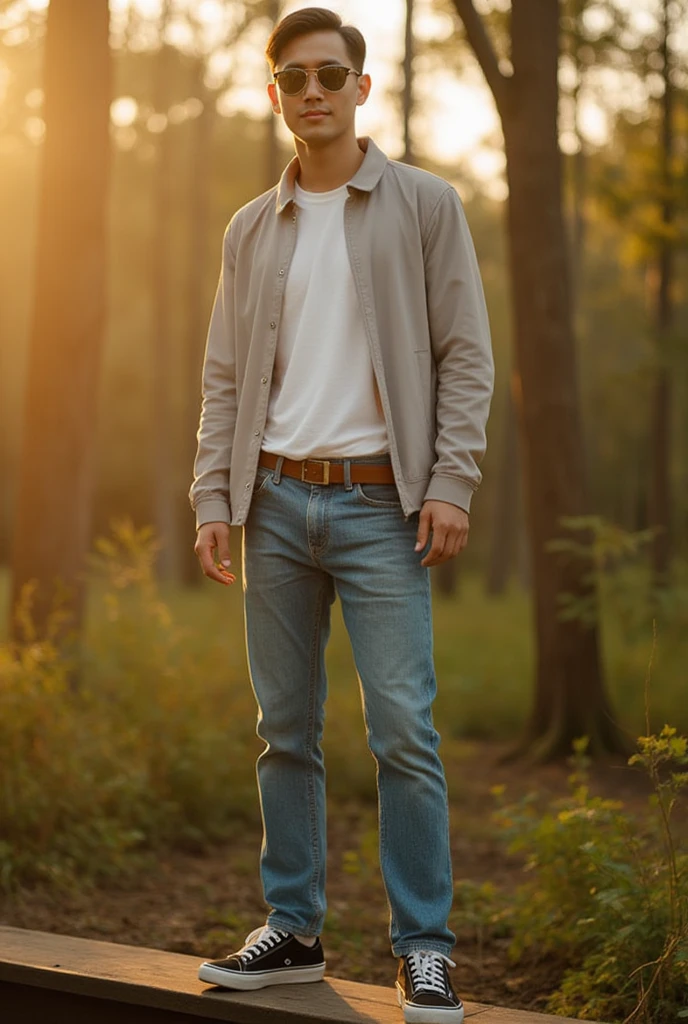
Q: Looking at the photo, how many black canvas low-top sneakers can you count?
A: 2